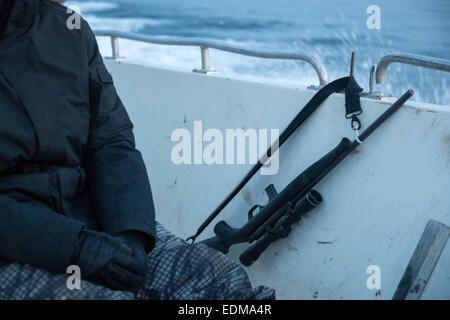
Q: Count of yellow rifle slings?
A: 0